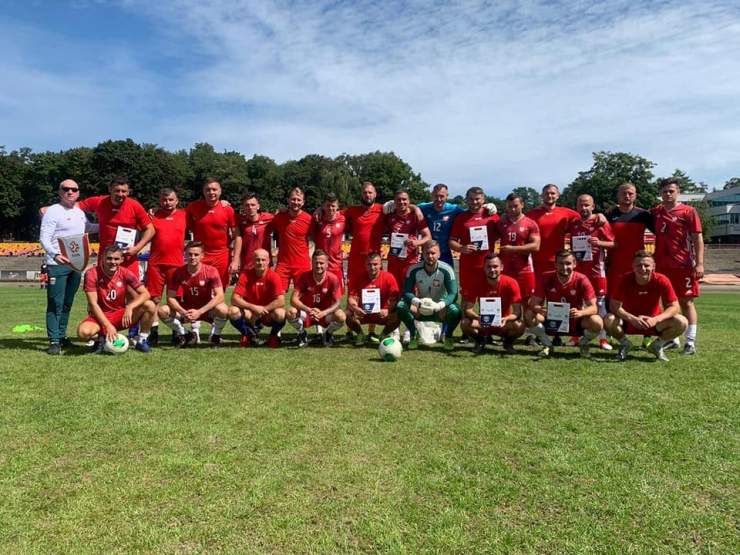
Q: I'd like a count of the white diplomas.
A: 7